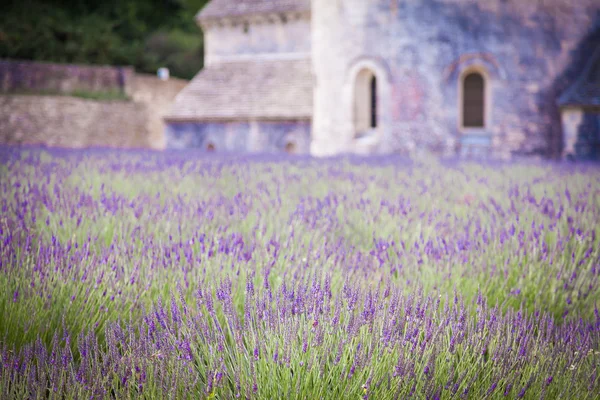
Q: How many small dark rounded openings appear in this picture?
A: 2